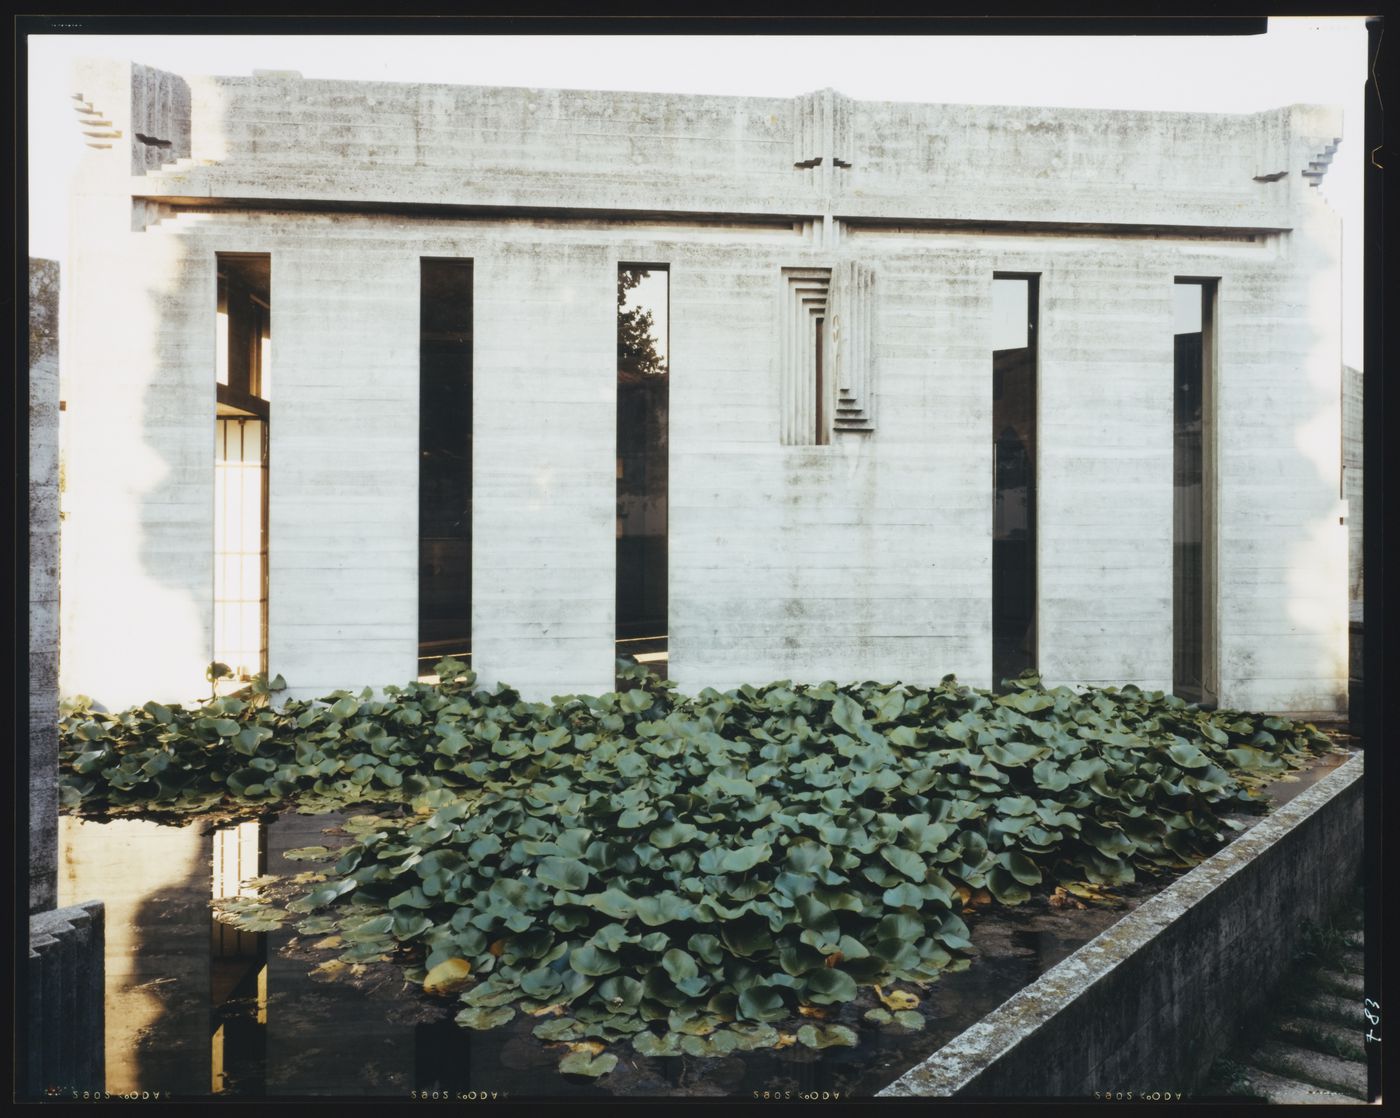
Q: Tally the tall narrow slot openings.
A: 5